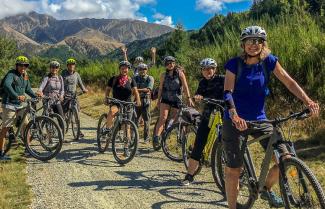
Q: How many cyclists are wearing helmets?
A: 9